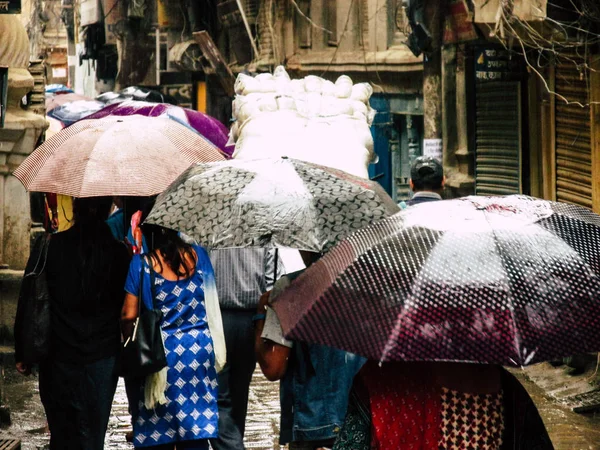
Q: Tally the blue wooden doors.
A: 1